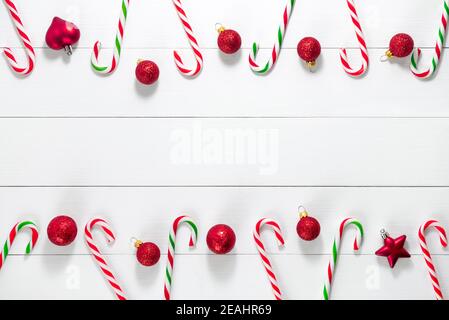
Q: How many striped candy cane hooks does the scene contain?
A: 12